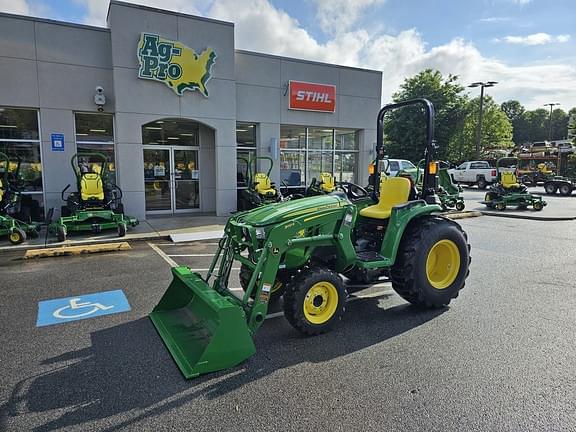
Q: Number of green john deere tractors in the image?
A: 1